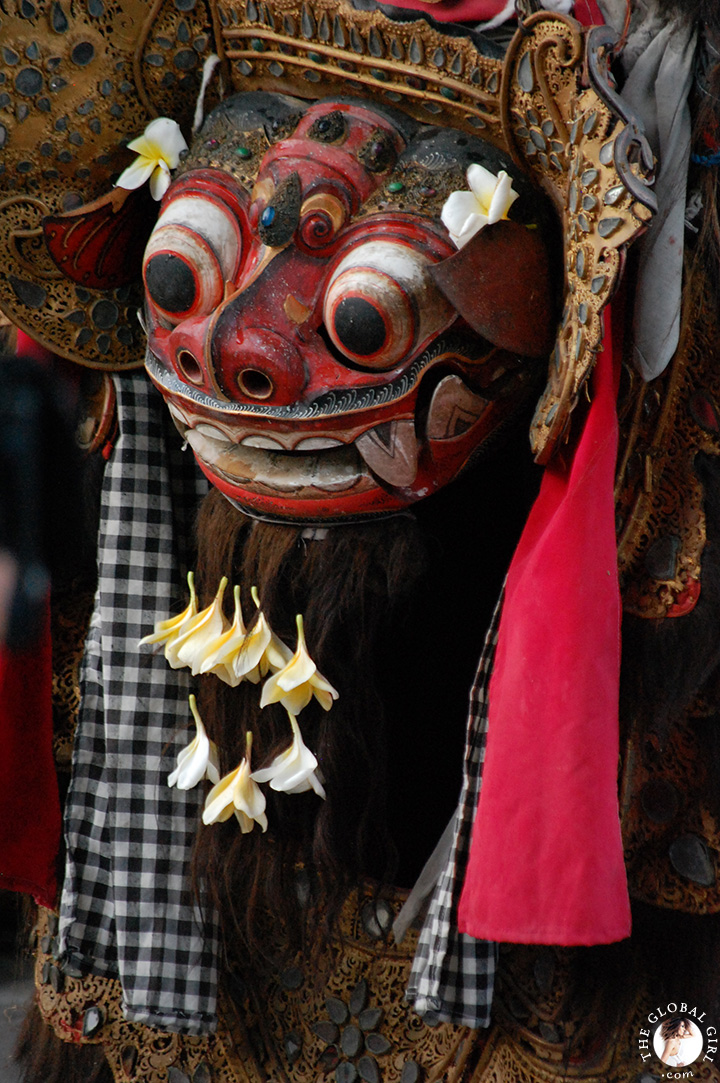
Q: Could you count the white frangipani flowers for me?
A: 10